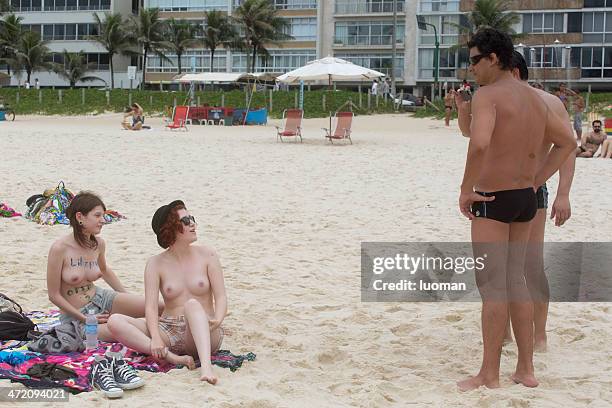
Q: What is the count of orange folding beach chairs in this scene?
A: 3